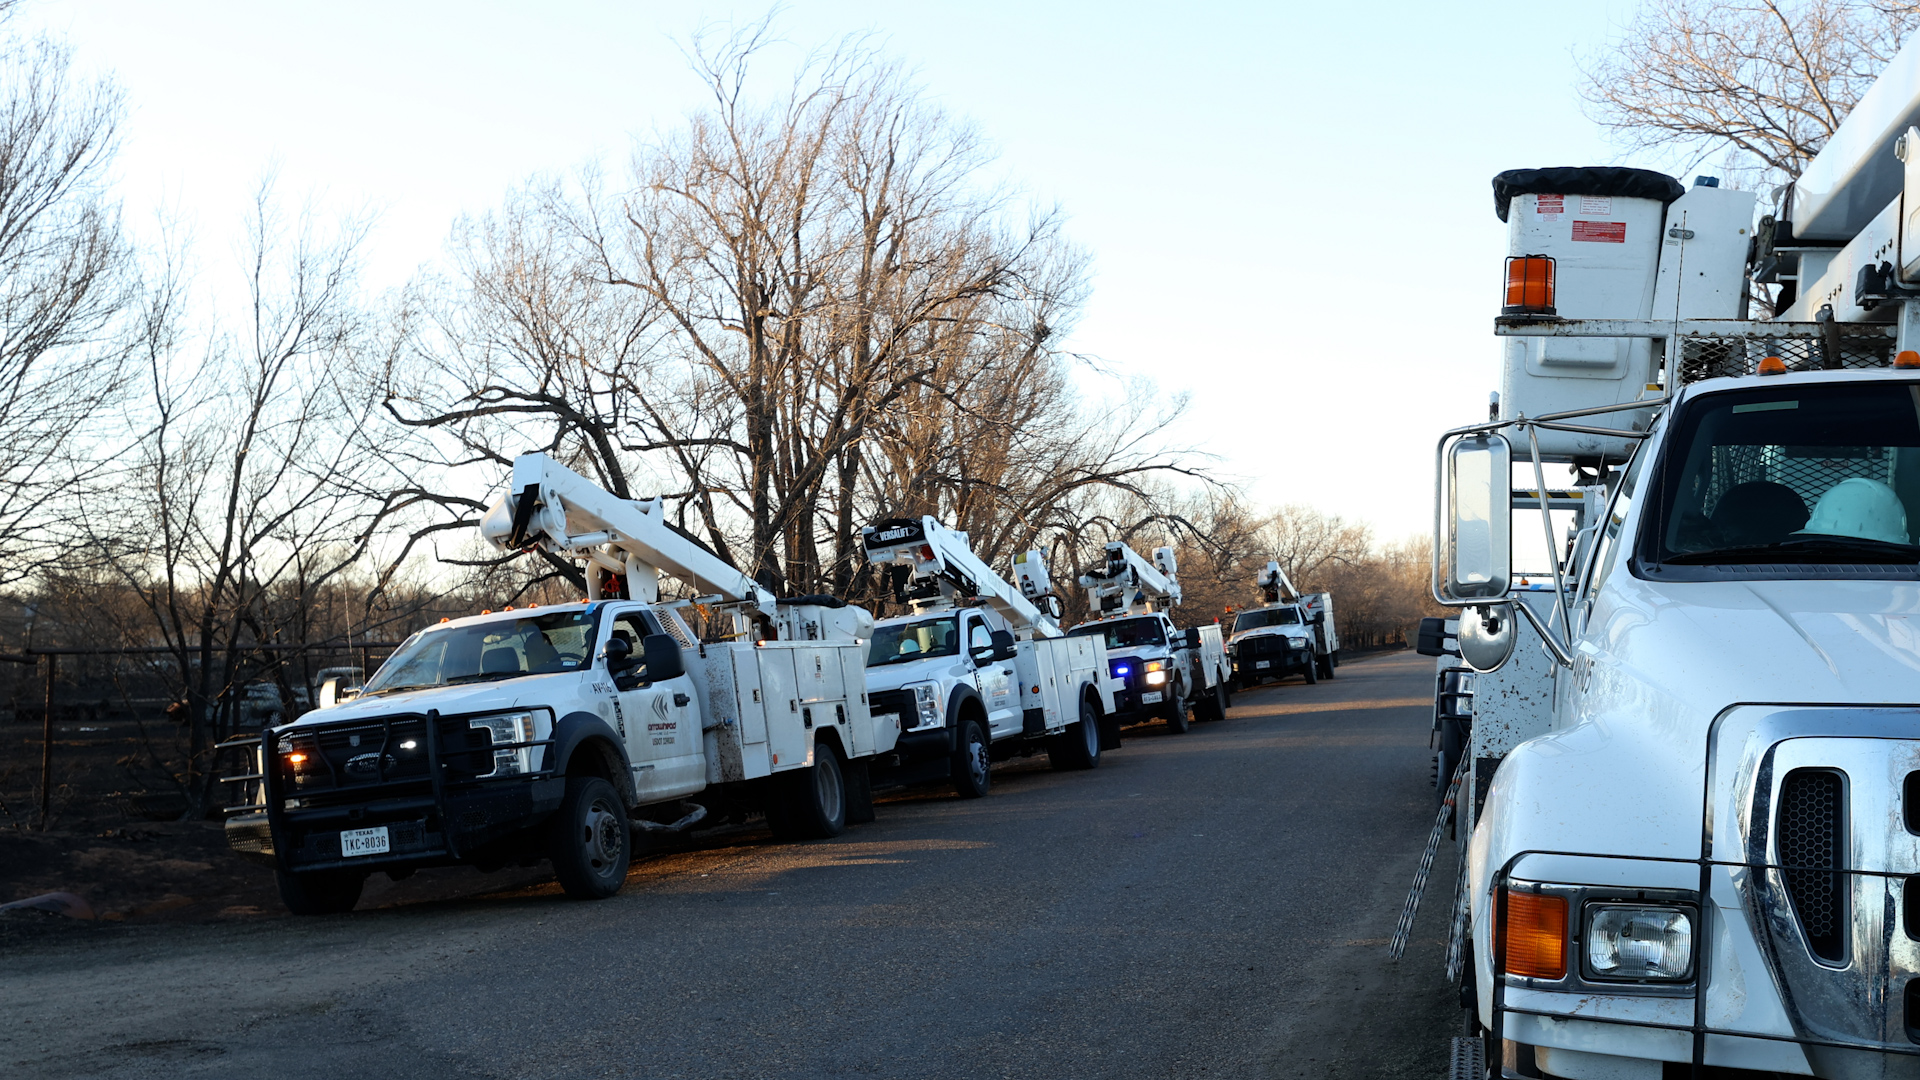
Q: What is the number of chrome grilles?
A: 1